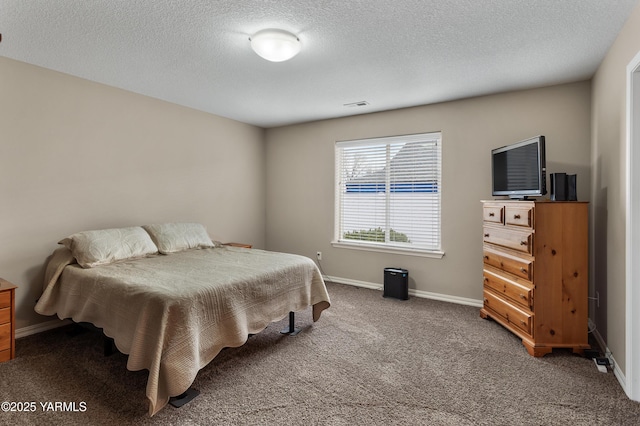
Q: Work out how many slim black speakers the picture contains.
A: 2